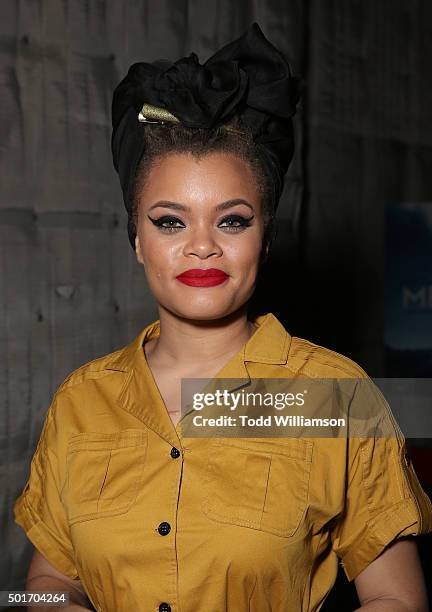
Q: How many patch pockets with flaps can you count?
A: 2